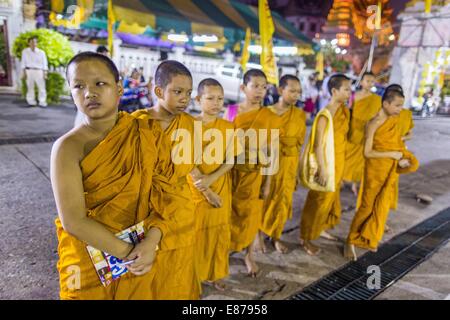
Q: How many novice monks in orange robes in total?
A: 9